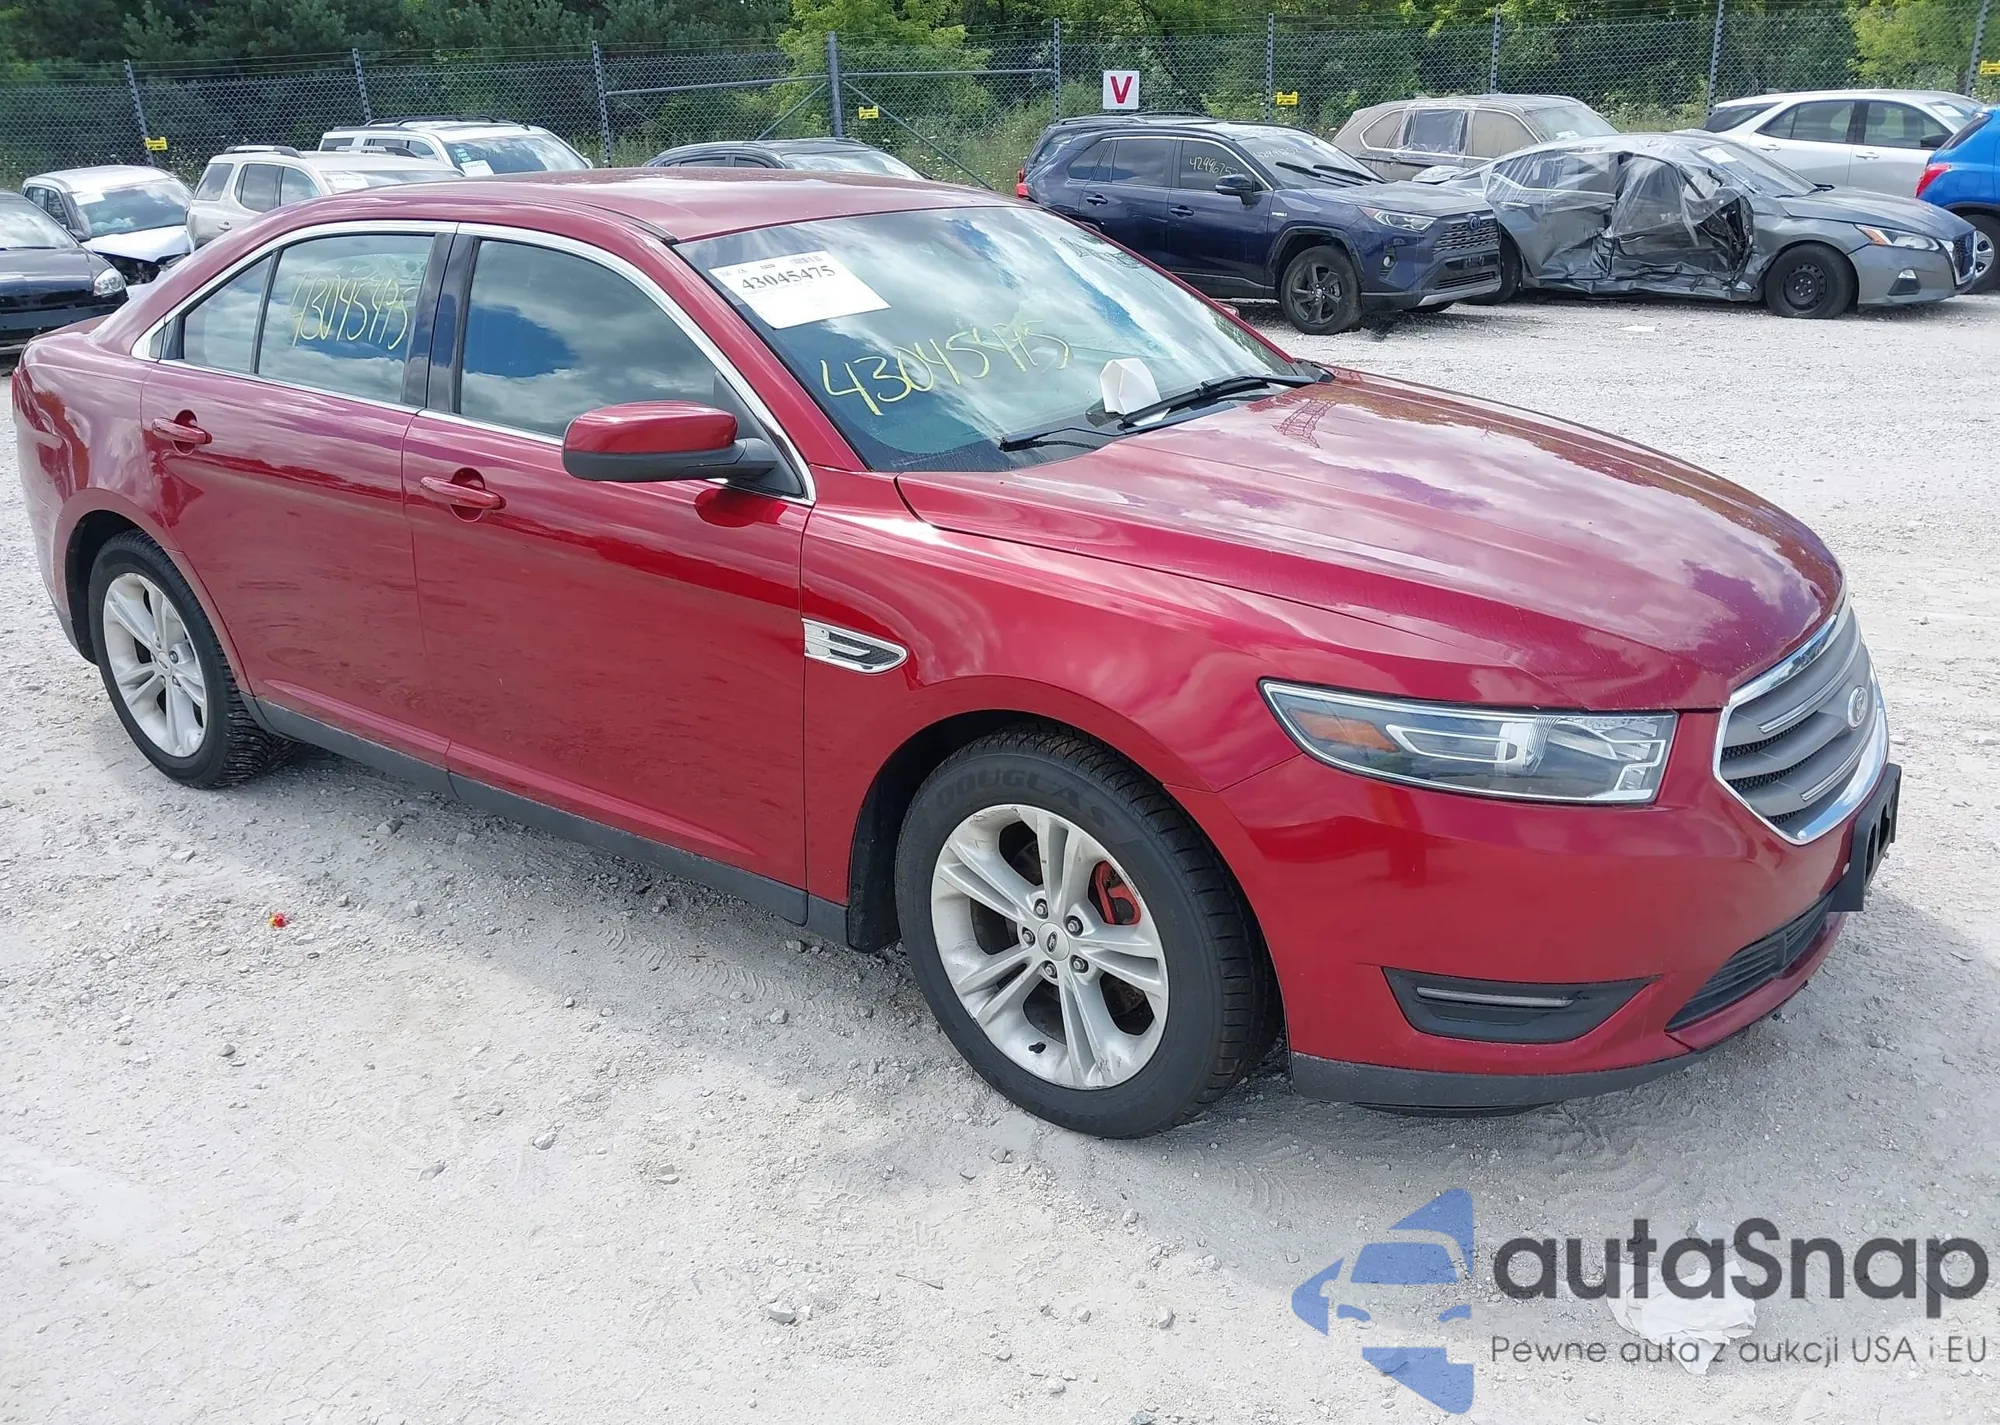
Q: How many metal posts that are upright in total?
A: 9